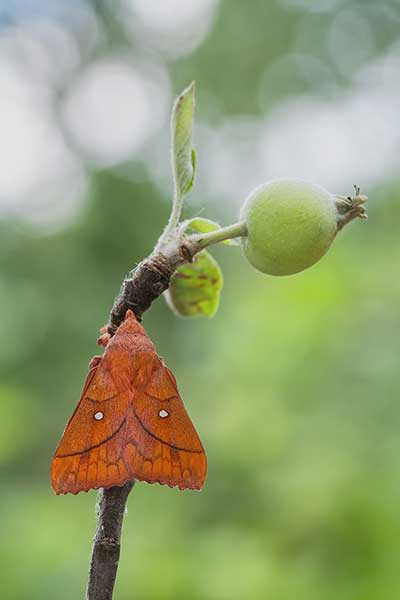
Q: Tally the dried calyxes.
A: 1